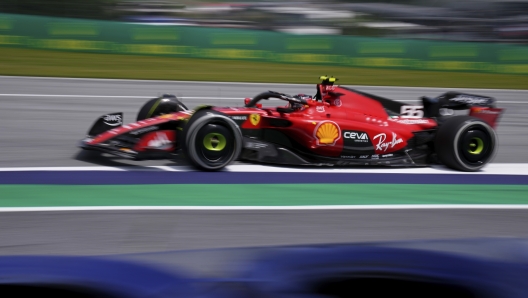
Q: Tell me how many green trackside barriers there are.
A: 1